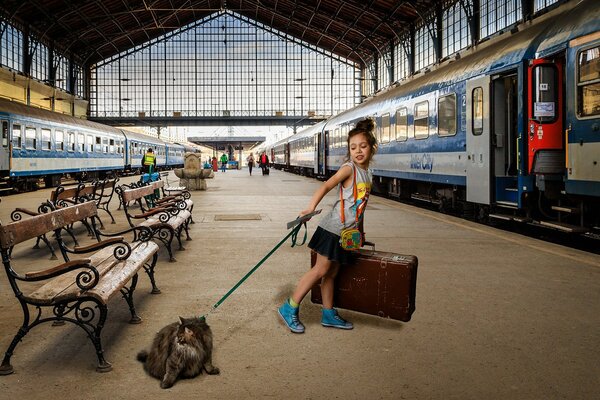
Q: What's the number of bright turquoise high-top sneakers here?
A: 2